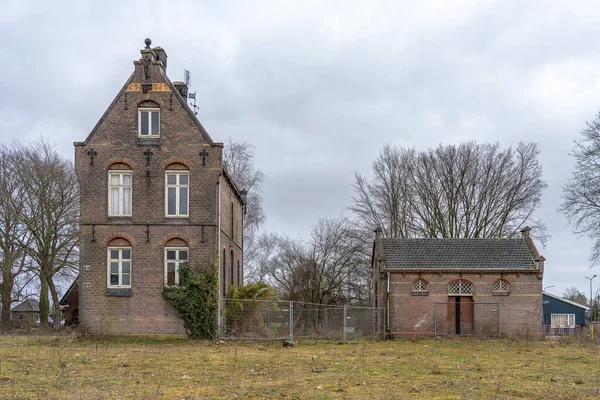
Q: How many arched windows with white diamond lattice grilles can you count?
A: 3